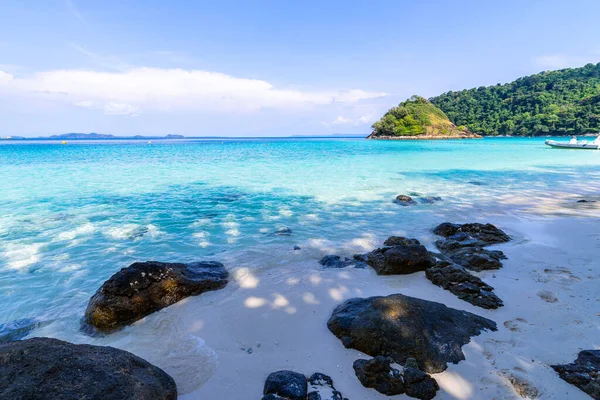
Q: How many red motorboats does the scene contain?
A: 0